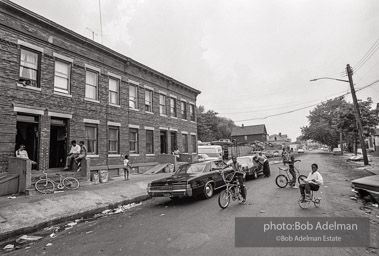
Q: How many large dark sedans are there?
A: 1